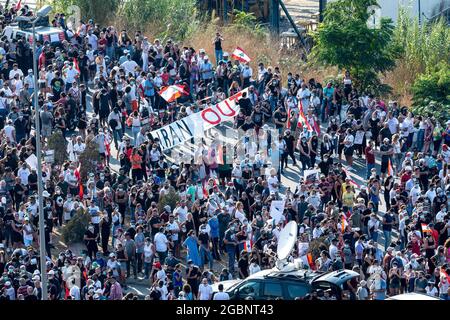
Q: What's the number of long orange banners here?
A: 0